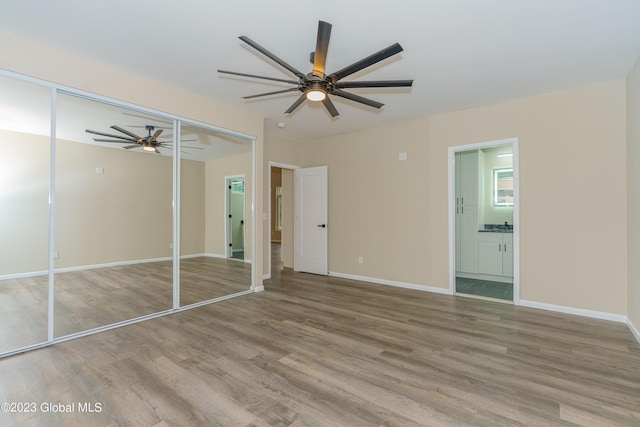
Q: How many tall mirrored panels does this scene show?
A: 3